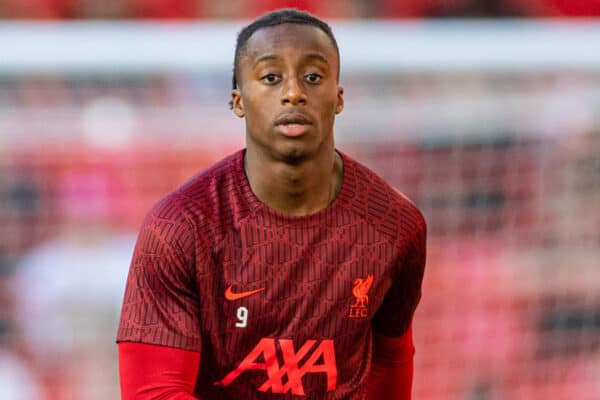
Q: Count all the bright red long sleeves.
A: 2